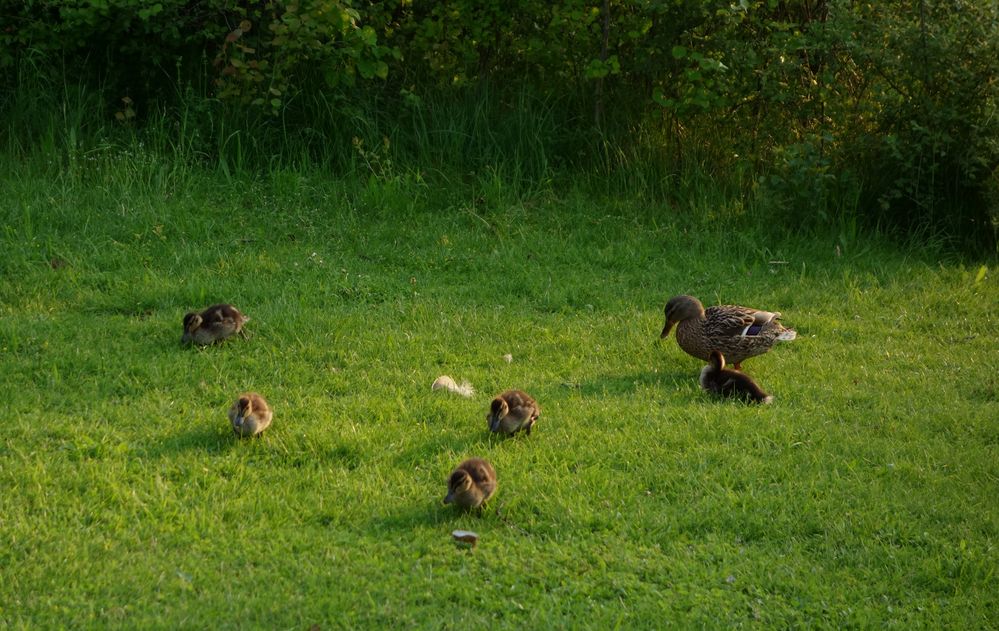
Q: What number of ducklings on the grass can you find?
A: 5